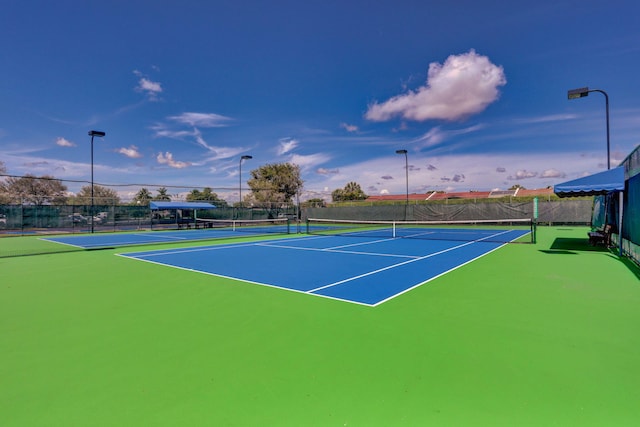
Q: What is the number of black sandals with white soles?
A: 0